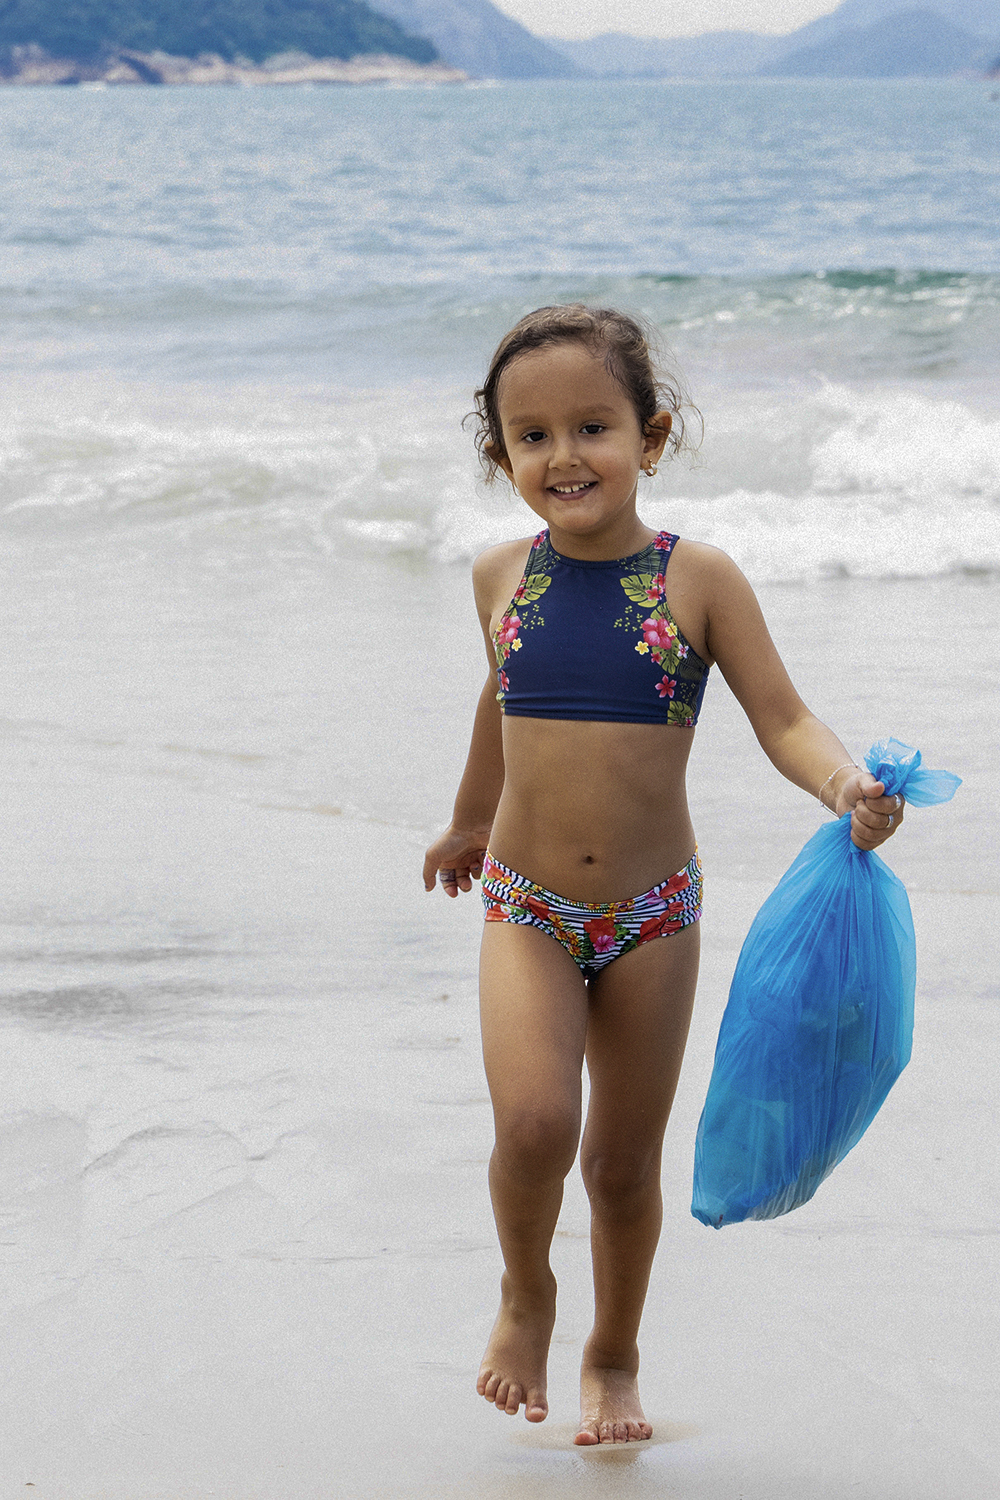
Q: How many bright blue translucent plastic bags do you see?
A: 1